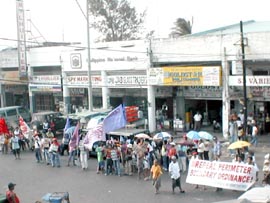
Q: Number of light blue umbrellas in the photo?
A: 2